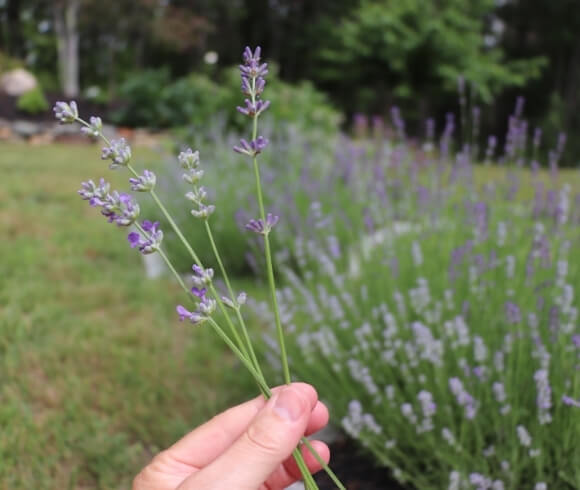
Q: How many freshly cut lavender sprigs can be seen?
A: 4